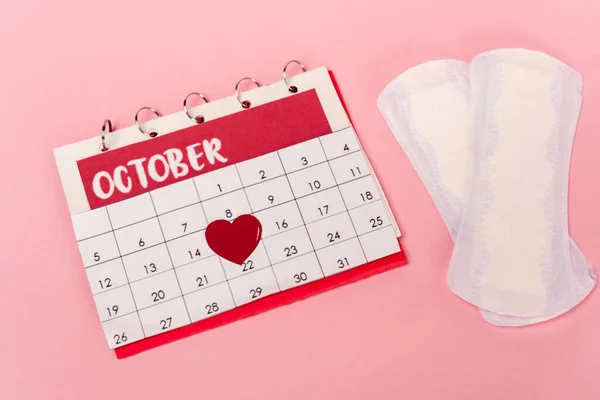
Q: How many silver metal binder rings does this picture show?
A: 5